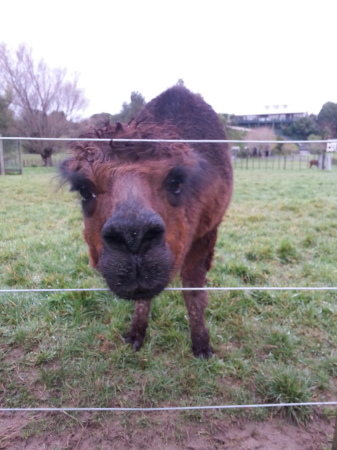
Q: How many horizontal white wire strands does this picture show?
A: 3